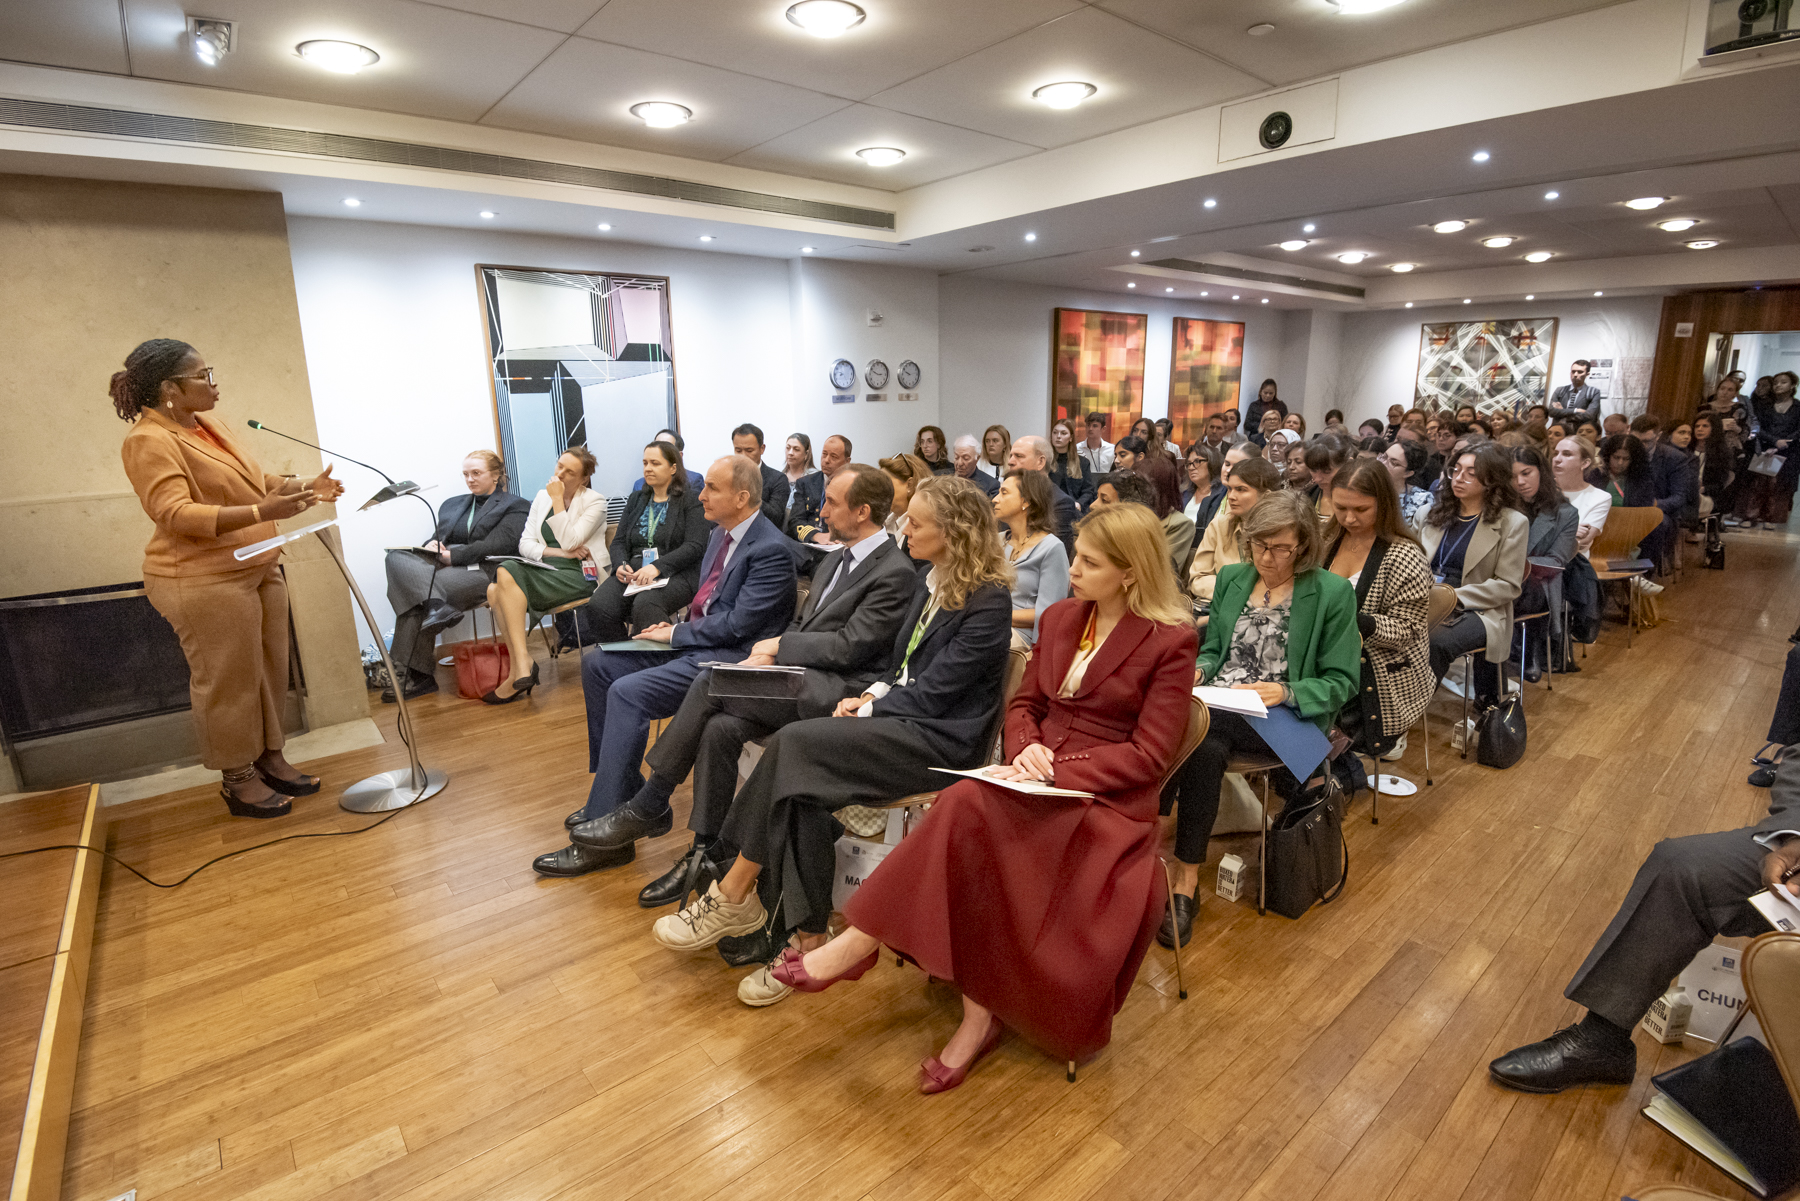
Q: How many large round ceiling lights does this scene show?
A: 15